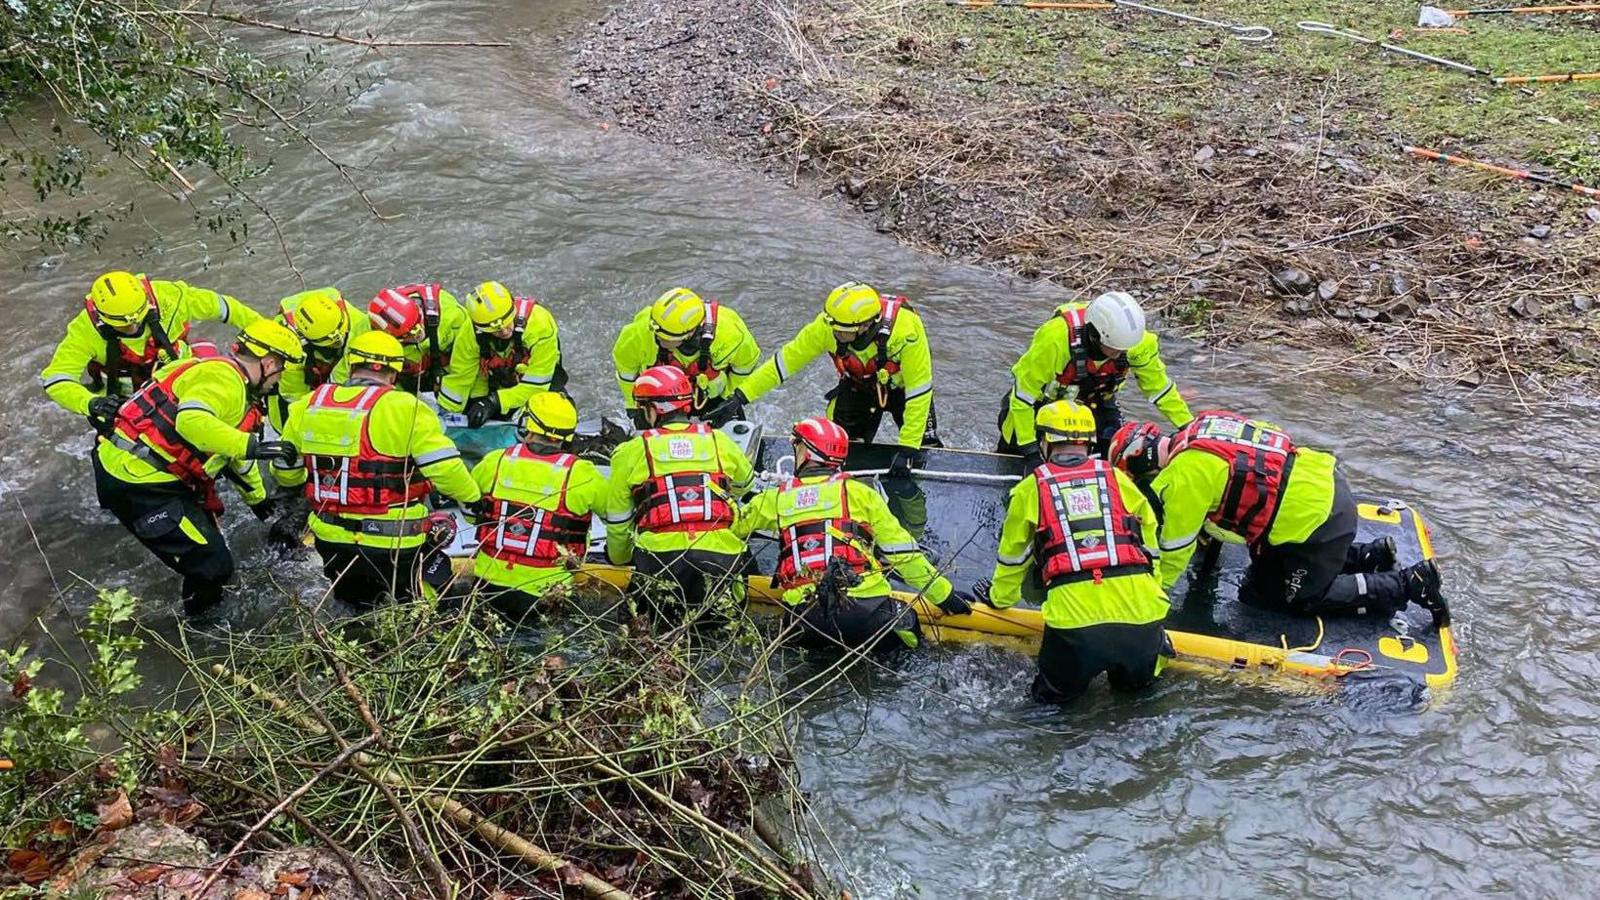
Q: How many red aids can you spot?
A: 14